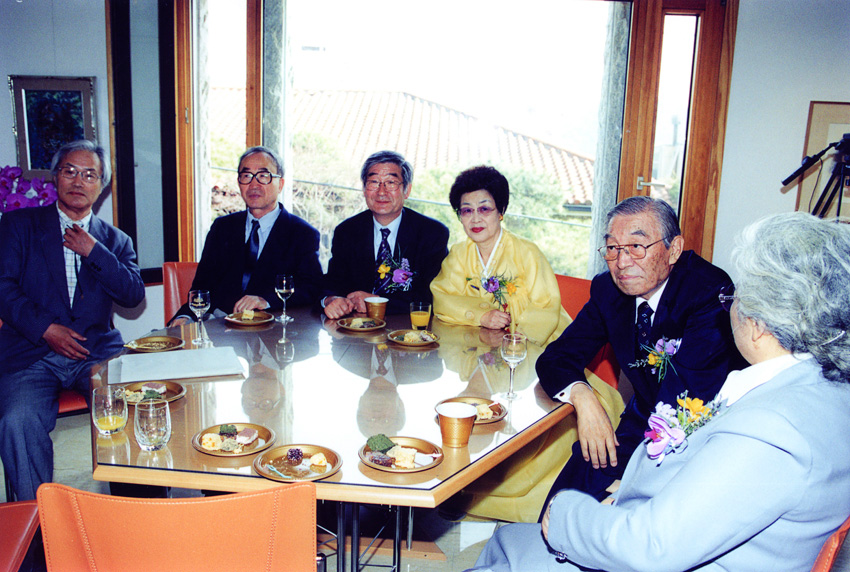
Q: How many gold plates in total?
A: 9